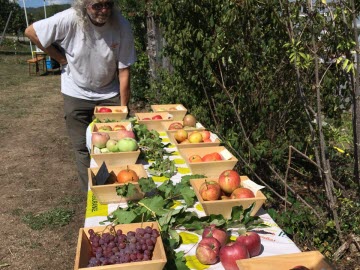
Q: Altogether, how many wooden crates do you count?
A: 12